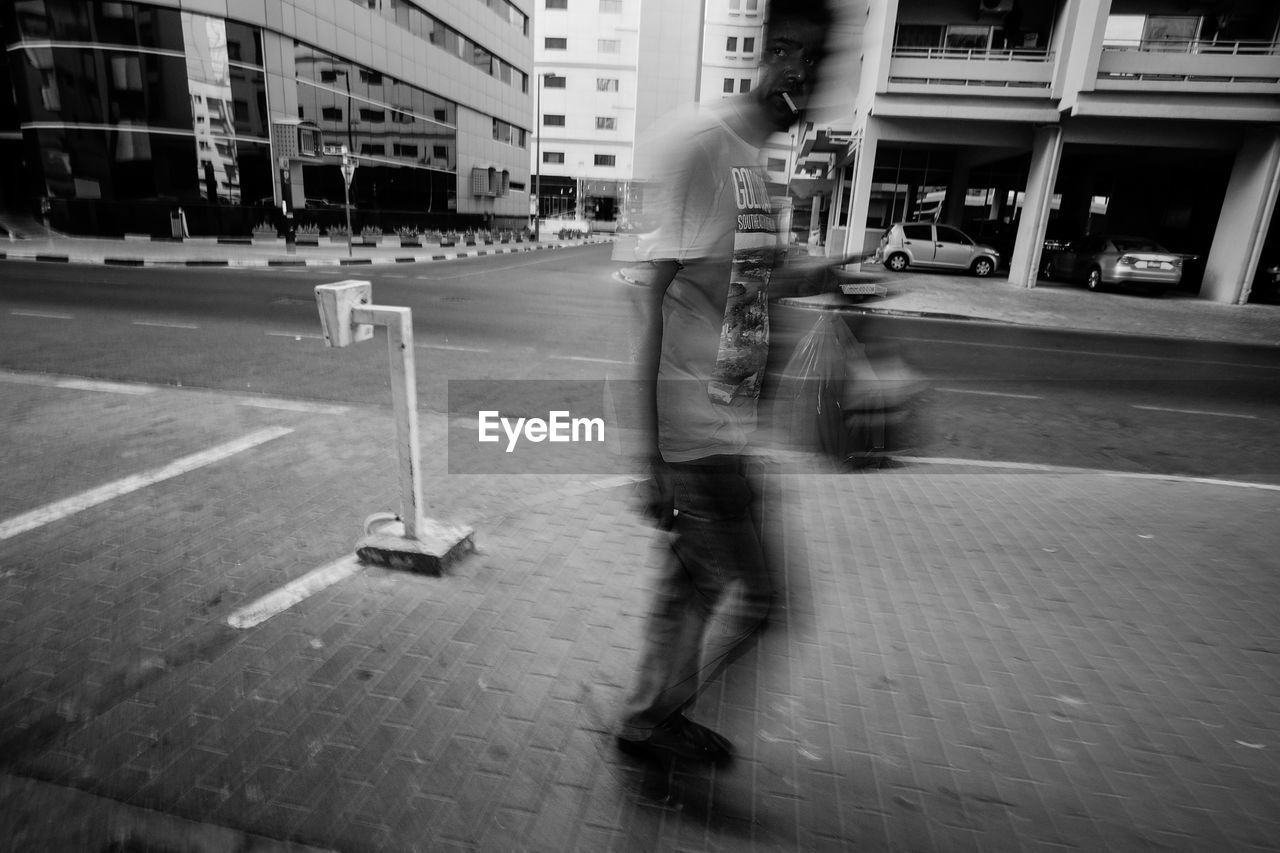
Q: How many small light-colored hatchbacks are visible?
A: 1